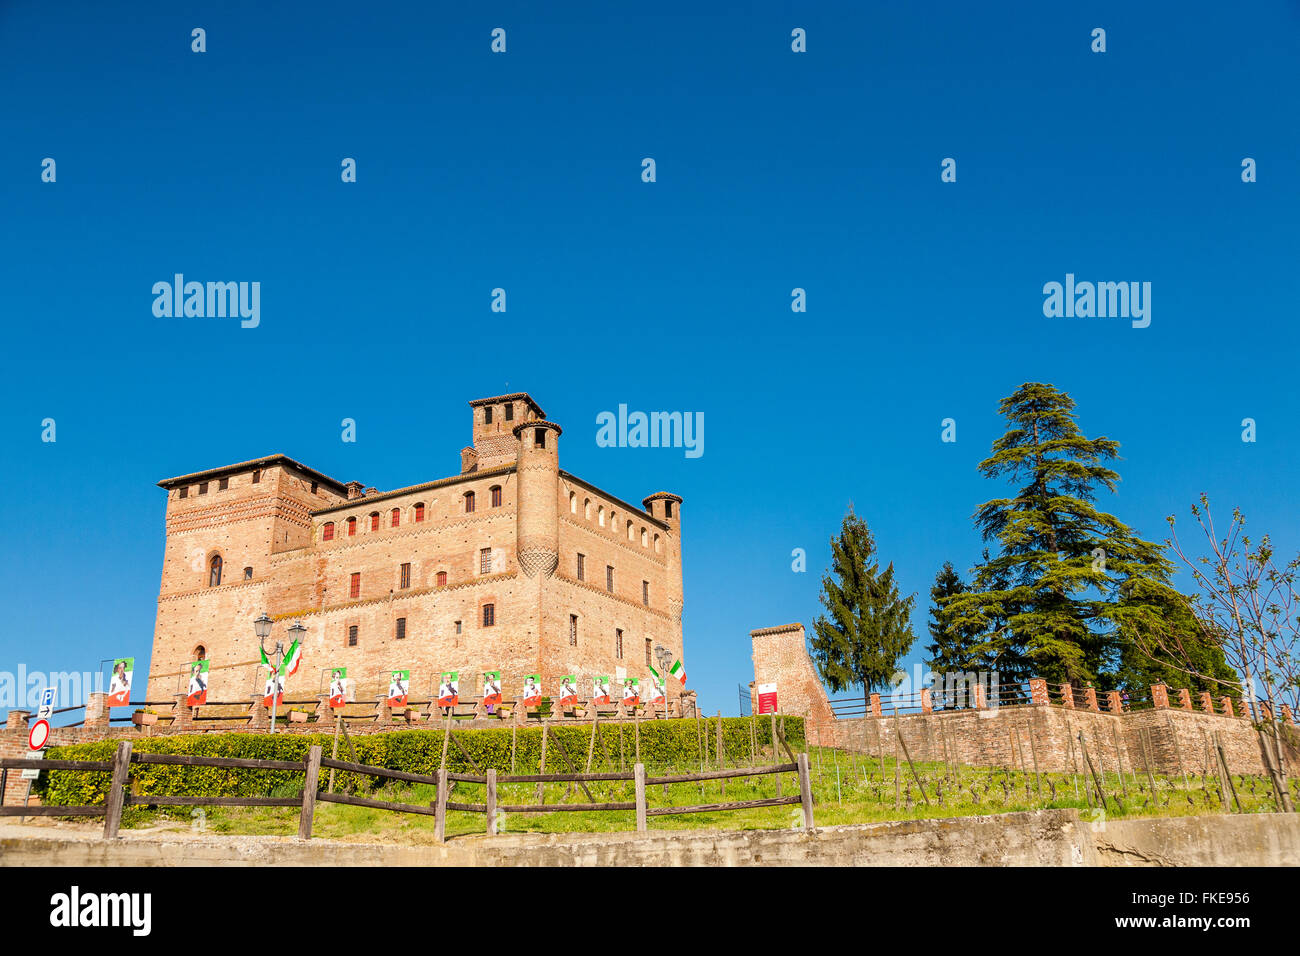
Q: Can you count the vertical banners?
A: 12